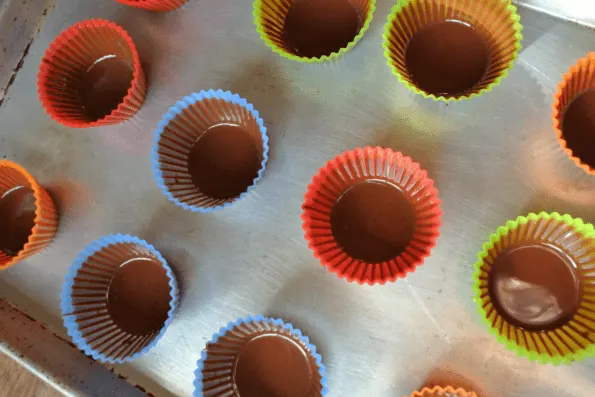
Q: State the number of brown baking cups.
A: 0